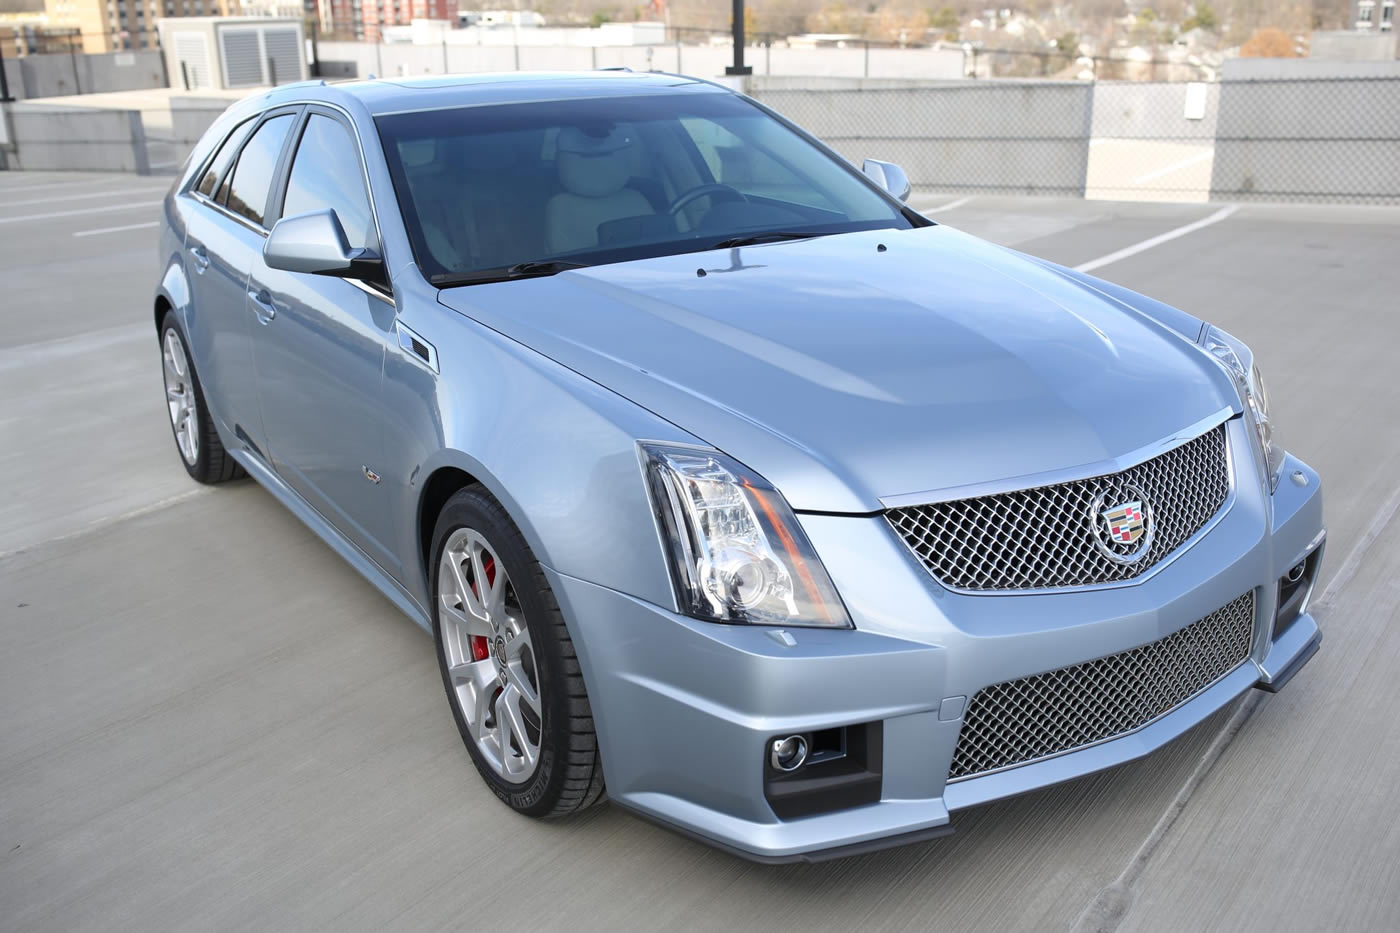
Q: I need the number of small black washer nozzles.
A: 2